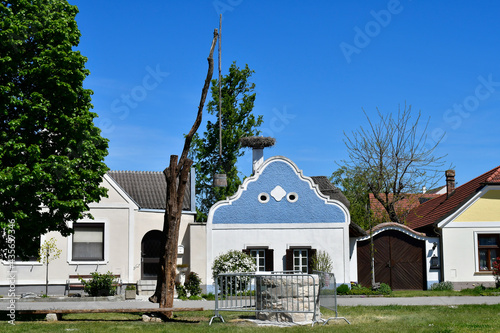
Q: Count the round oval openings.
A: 2